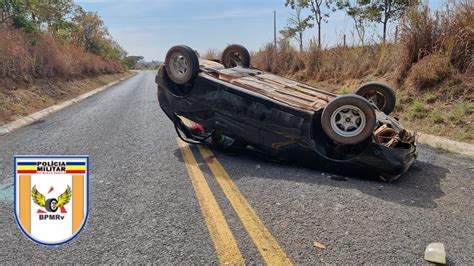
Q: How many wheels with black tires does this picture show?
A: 4